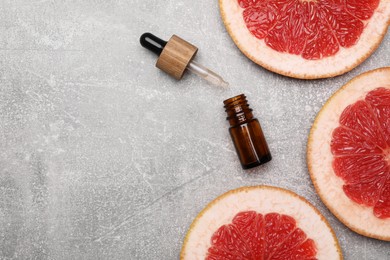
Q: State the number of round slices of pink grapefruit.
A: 3